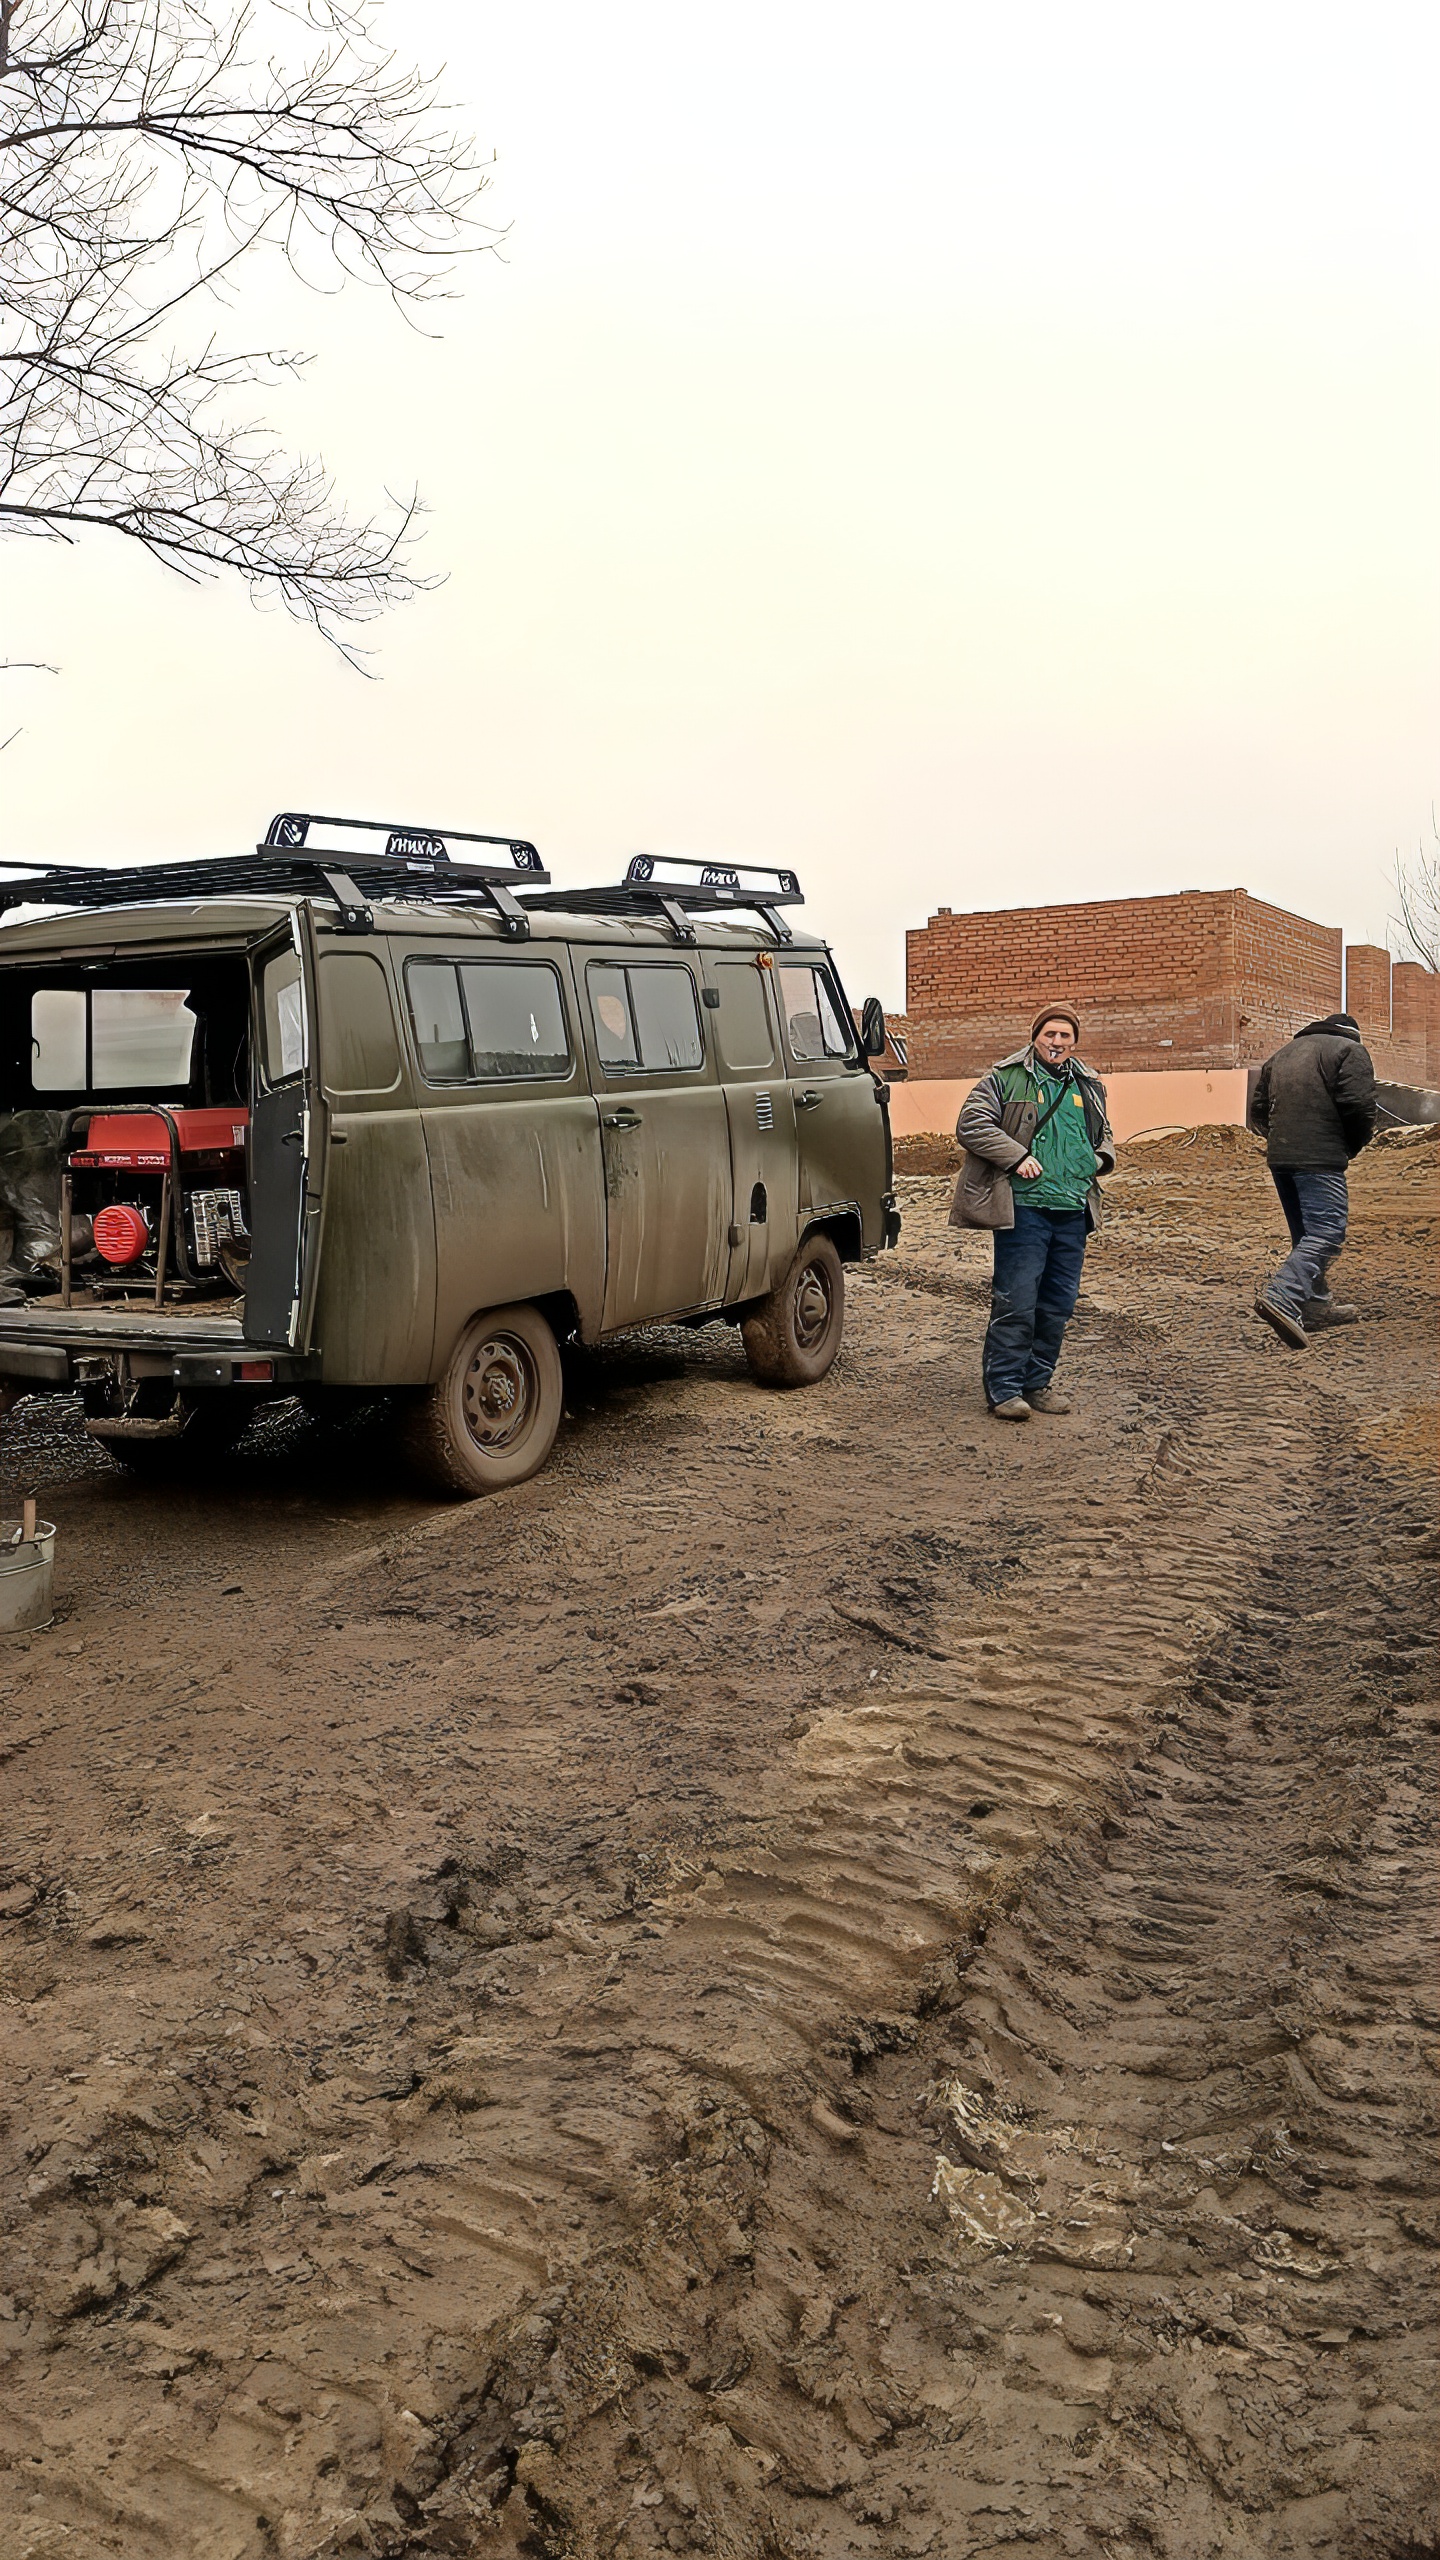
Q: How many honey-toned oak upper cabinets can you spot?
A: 0